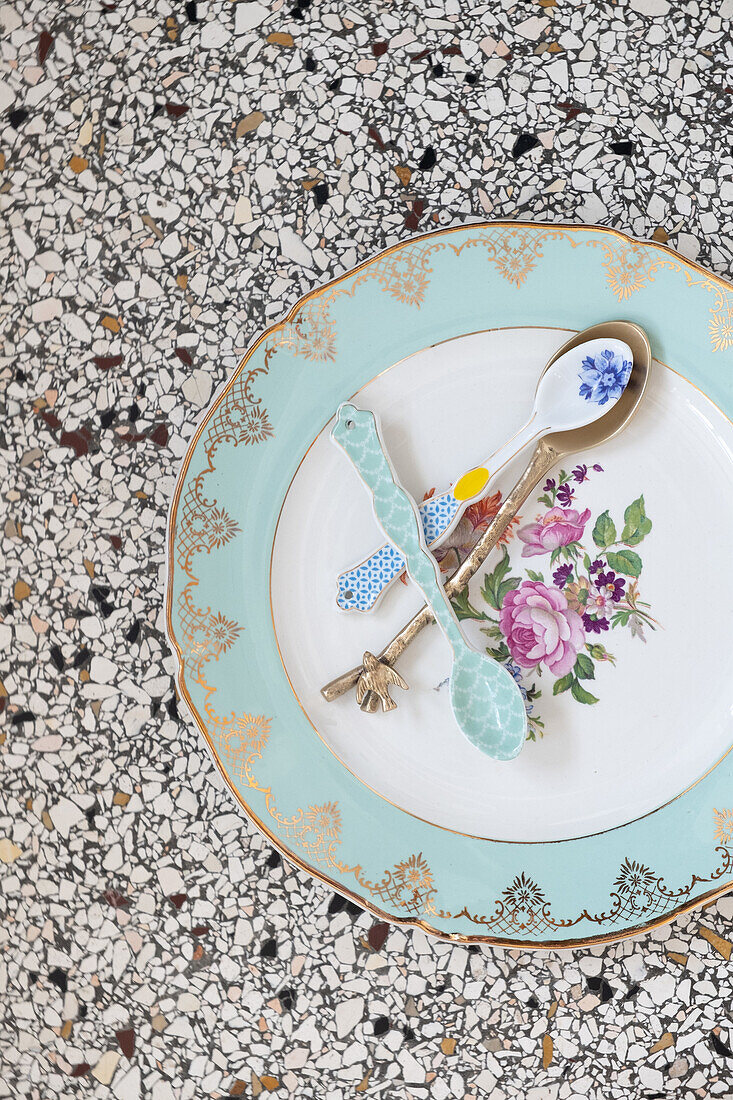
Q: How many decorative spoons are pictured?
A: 3